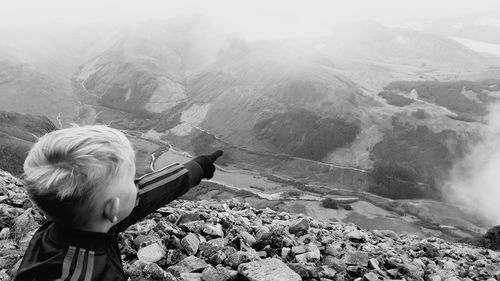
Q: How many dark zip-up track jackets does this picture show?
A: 1